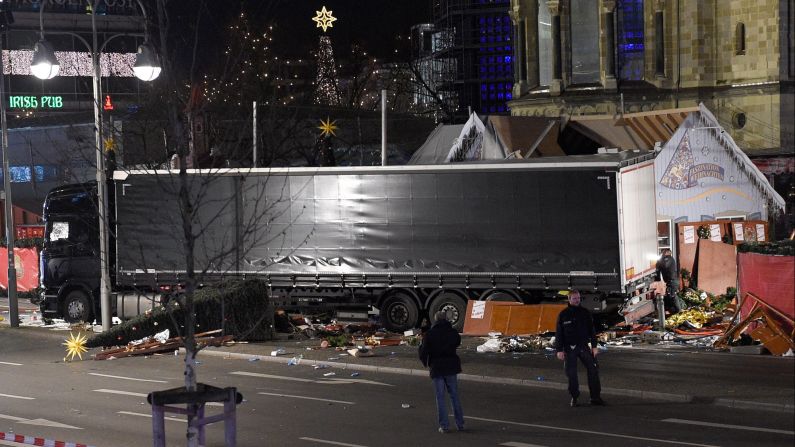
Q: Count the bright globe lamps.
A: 2